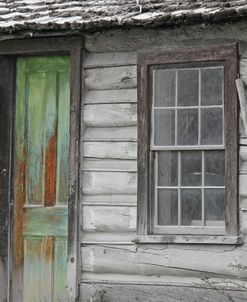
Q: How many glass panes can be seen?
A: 12